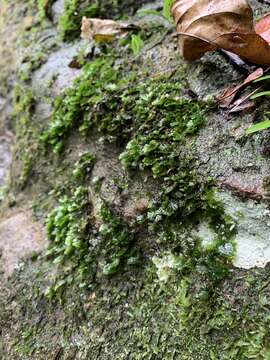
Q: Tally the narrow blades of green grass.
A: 3